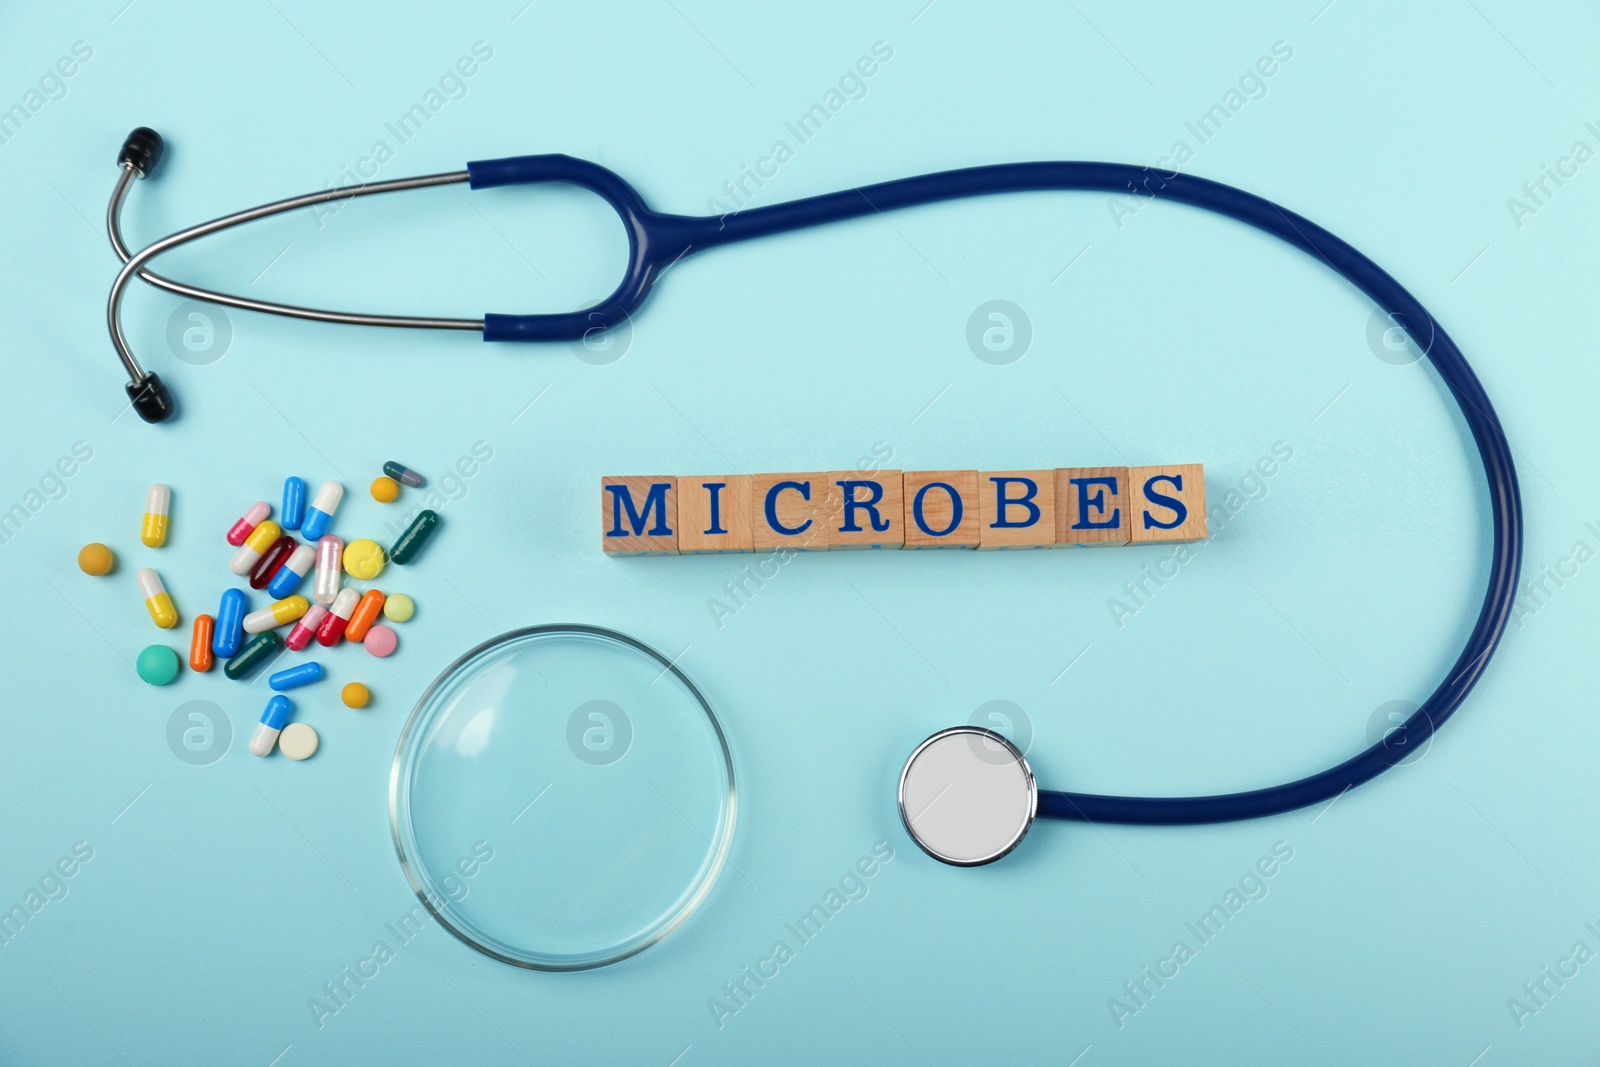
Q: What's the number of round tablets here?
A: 8